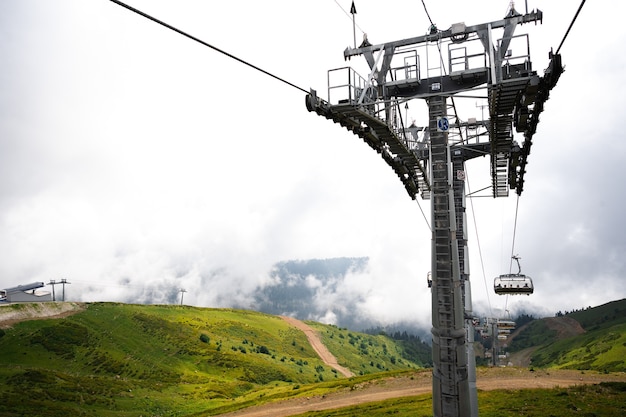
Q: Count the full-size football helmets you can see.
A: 0